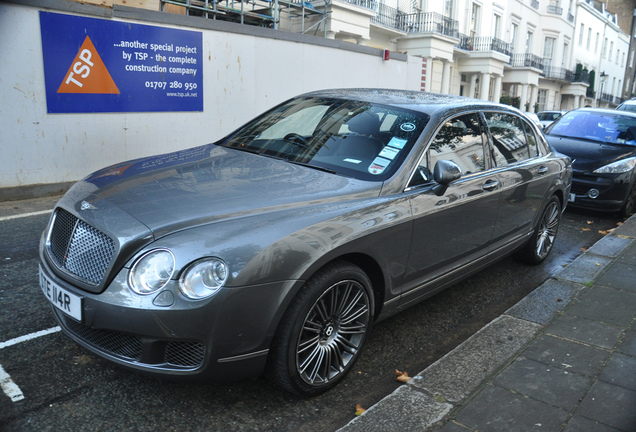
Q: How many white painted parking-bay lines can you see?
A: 2